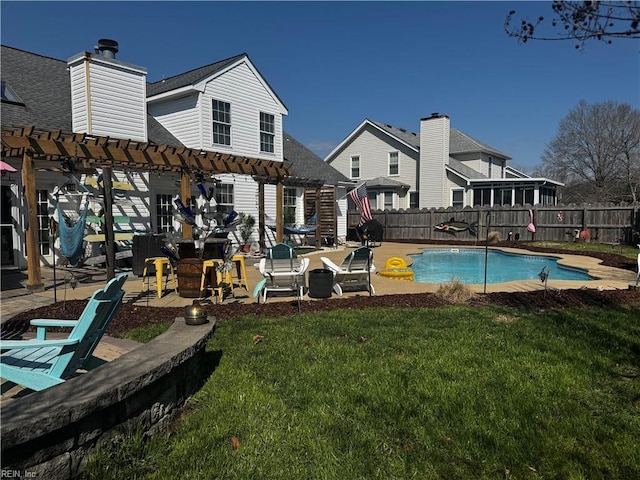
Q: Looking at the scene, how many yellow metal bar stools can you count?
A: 3